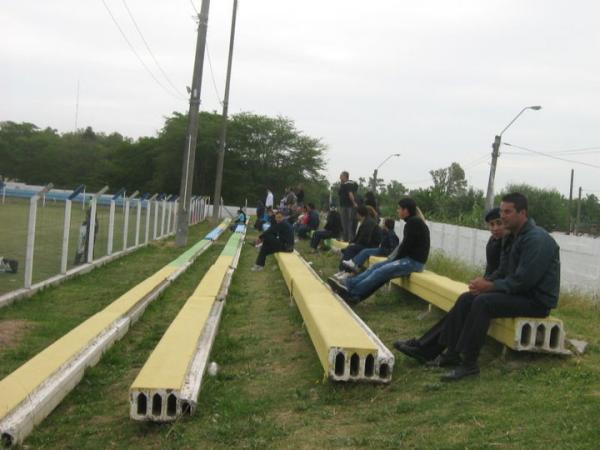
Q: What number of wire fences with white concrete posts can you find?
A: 1